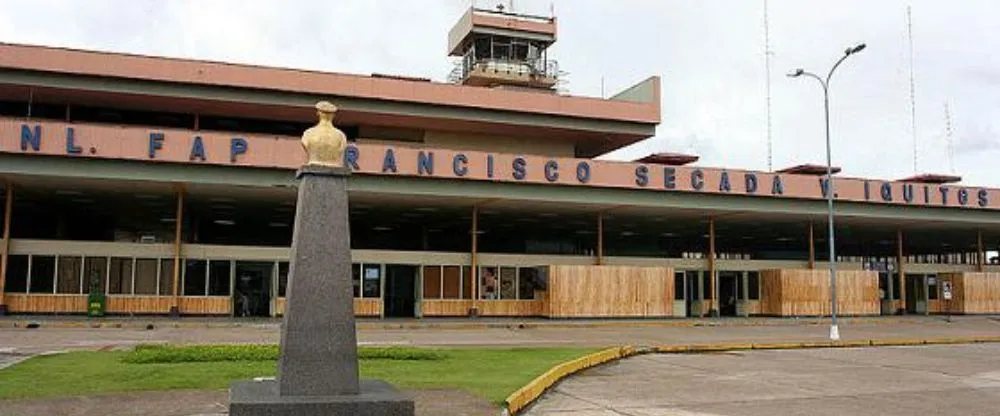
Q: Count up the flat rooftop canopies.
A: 3